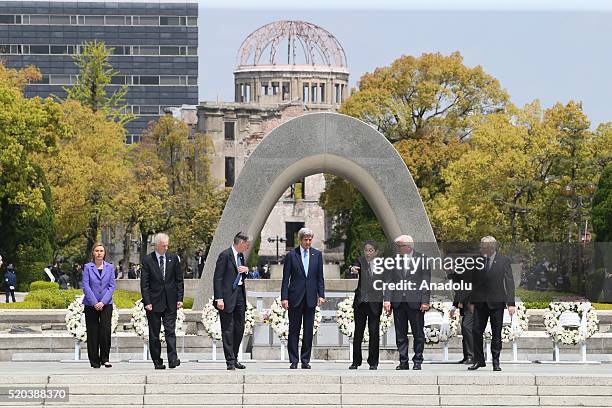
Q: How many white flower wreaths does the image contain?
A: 8